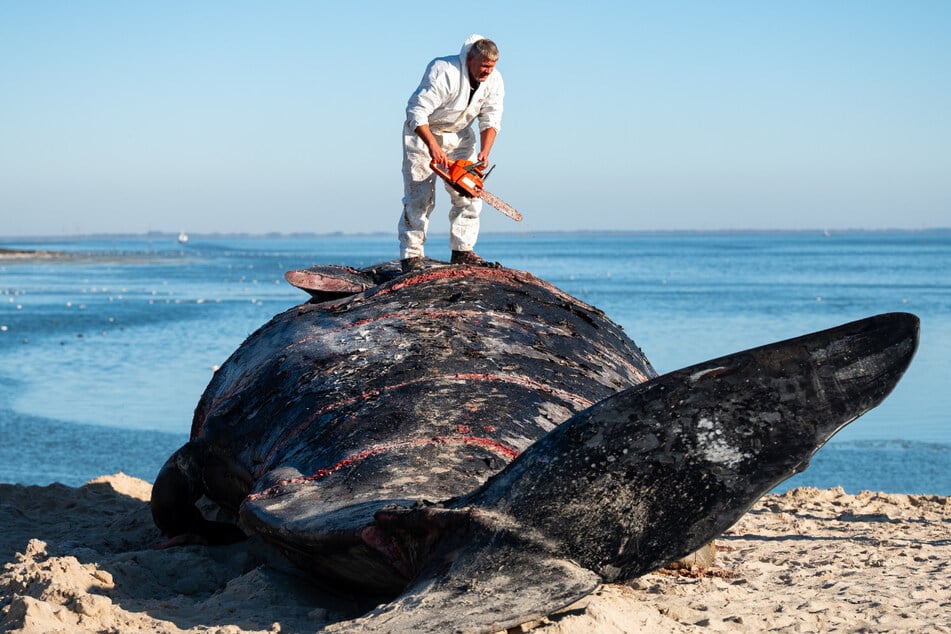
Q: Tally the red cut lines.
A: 4